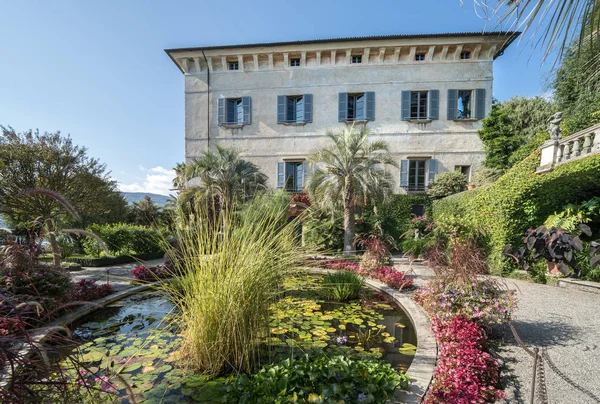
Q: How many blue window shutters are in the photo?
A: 14